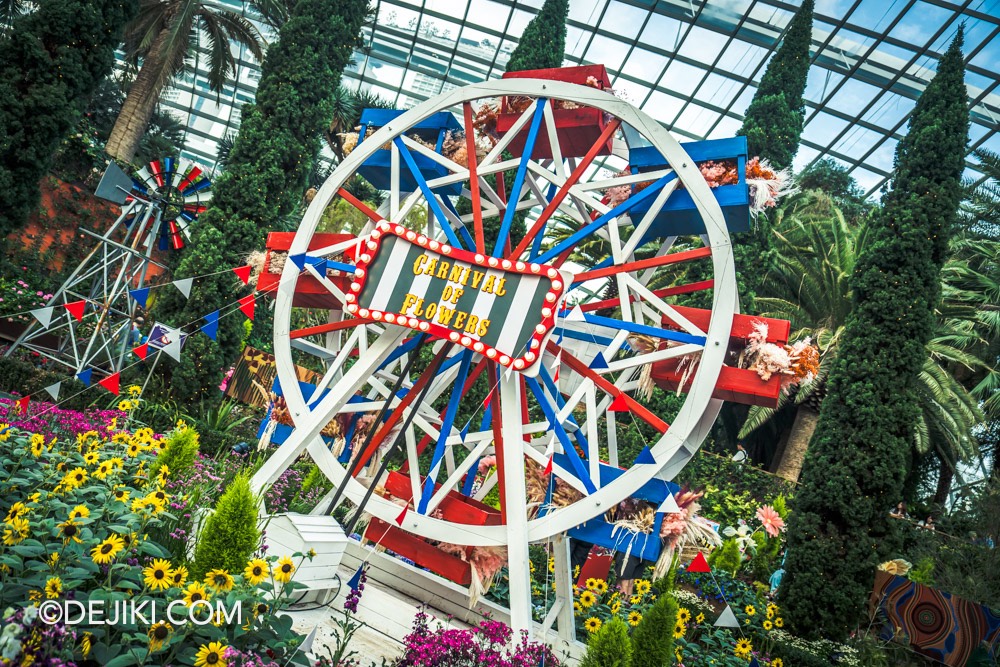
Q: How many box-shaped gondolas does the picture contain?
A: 8